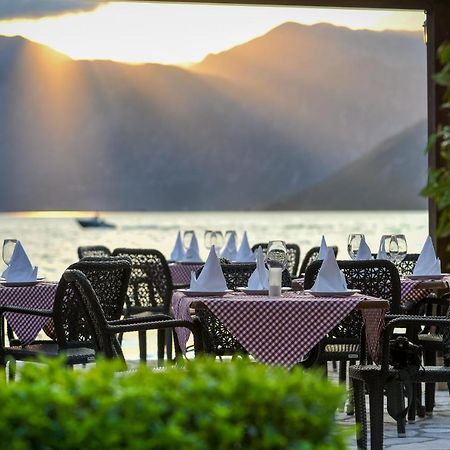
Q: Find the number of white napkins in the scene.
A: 12